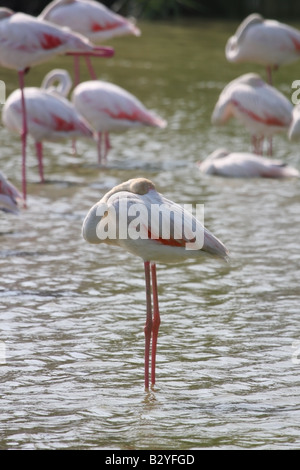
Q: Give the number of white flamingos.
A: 10